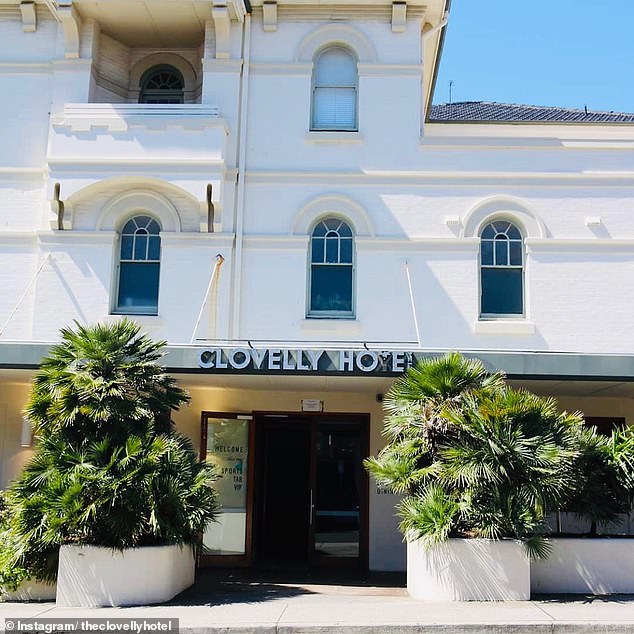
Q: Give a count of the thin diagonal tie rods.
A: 3